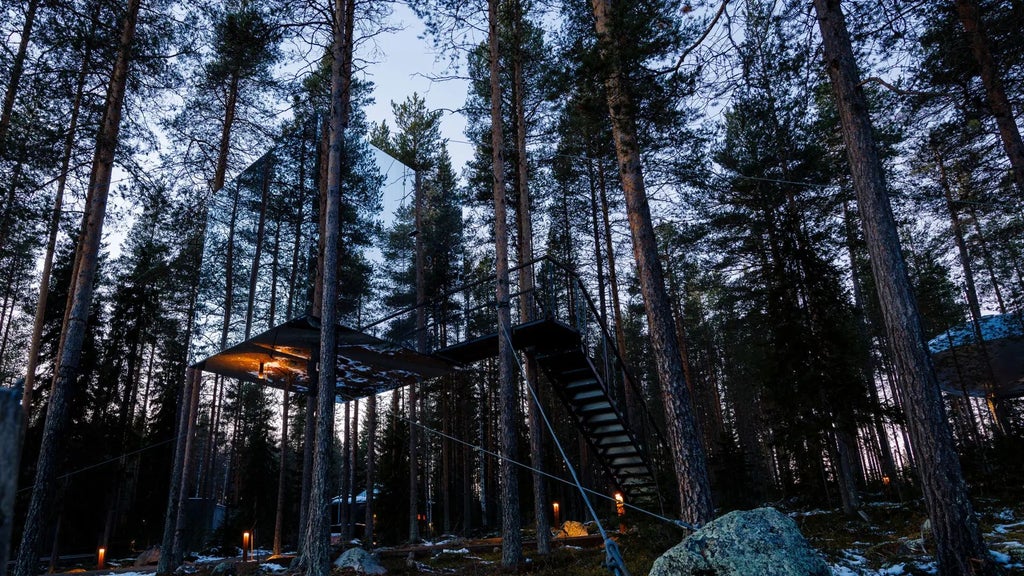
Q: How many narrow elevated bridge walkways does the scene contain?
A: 1